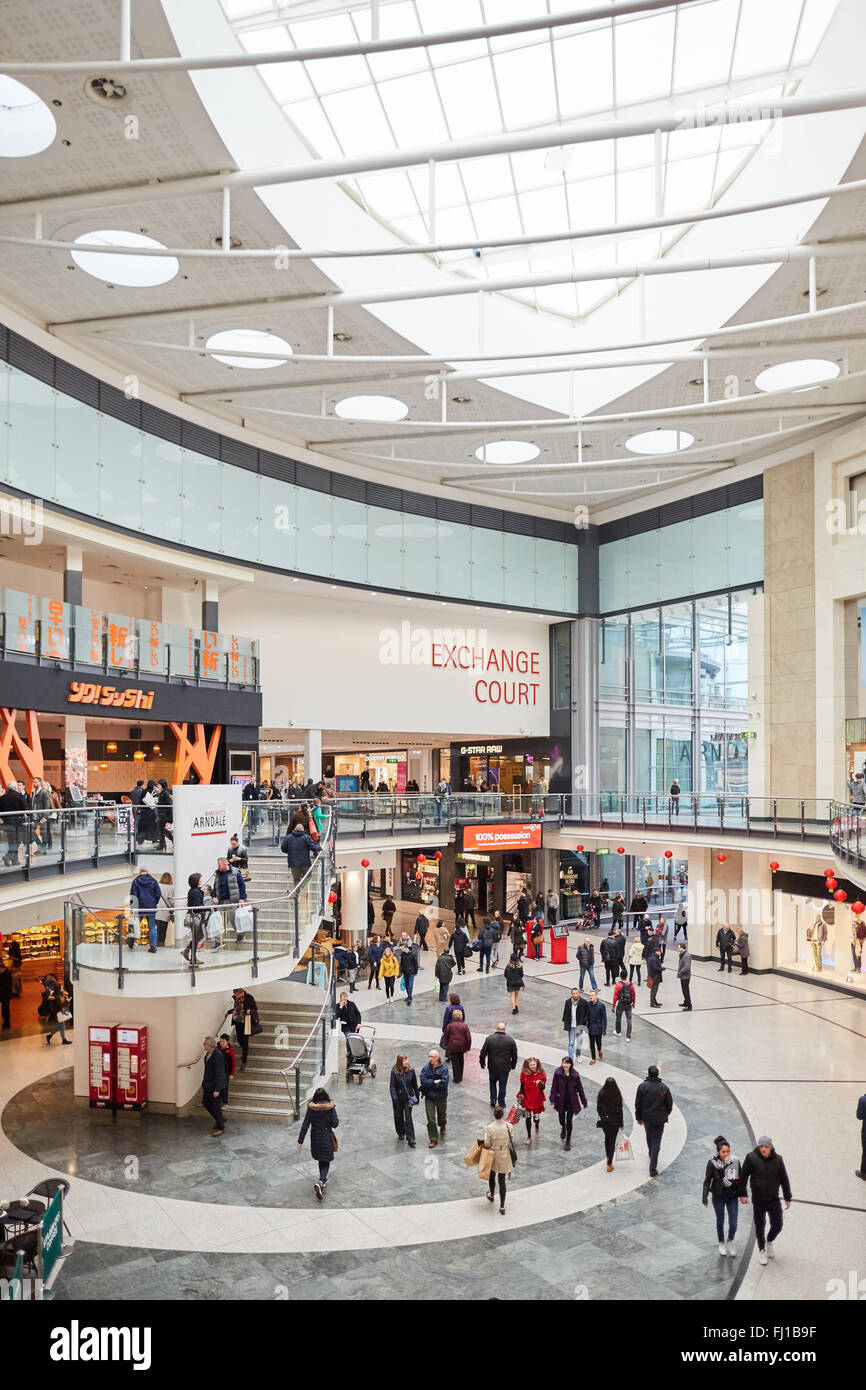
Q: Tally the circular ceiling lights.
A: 7